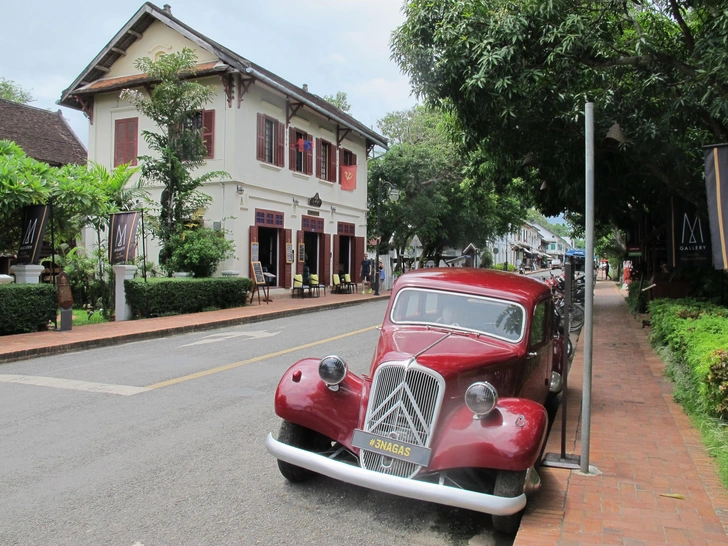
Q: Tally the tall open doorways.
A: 3